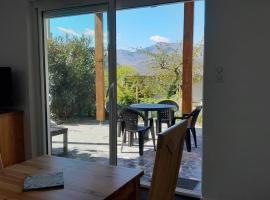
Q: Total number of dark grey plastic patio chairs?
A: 4